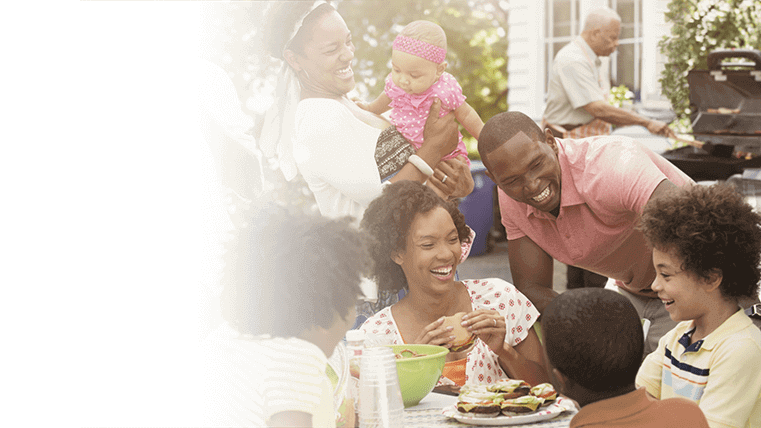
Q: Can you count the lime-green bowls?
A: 1